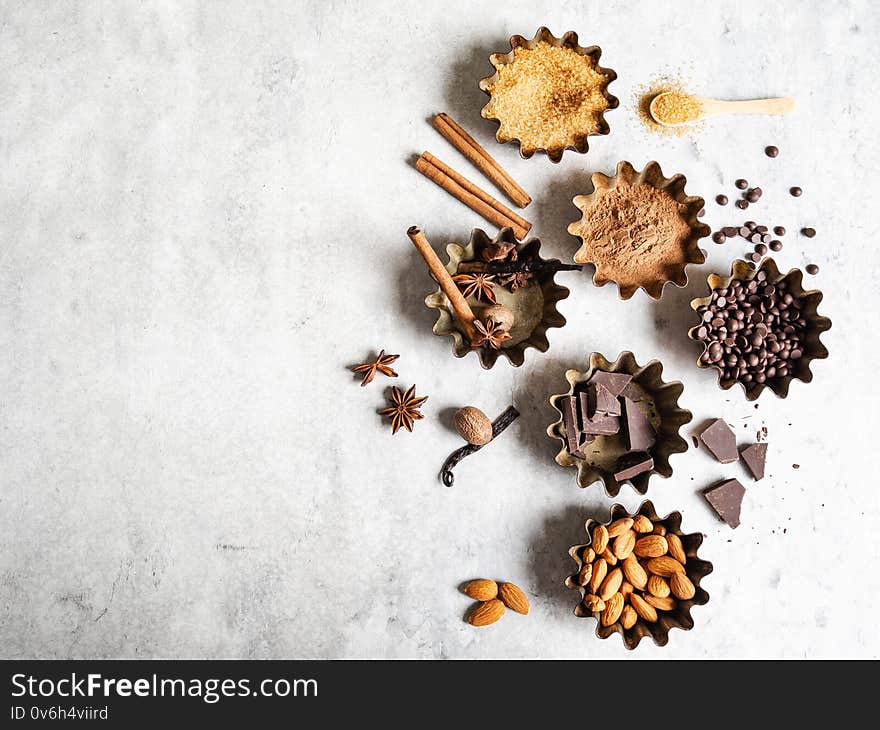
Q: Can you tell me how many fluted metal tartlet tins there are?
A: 6